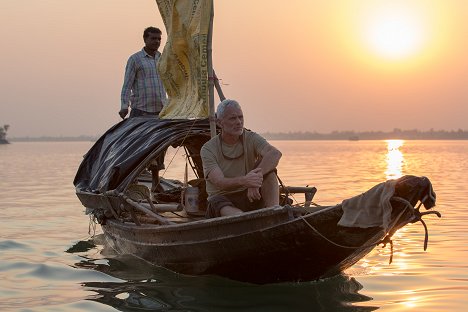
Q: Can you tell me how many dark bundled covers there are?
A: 1